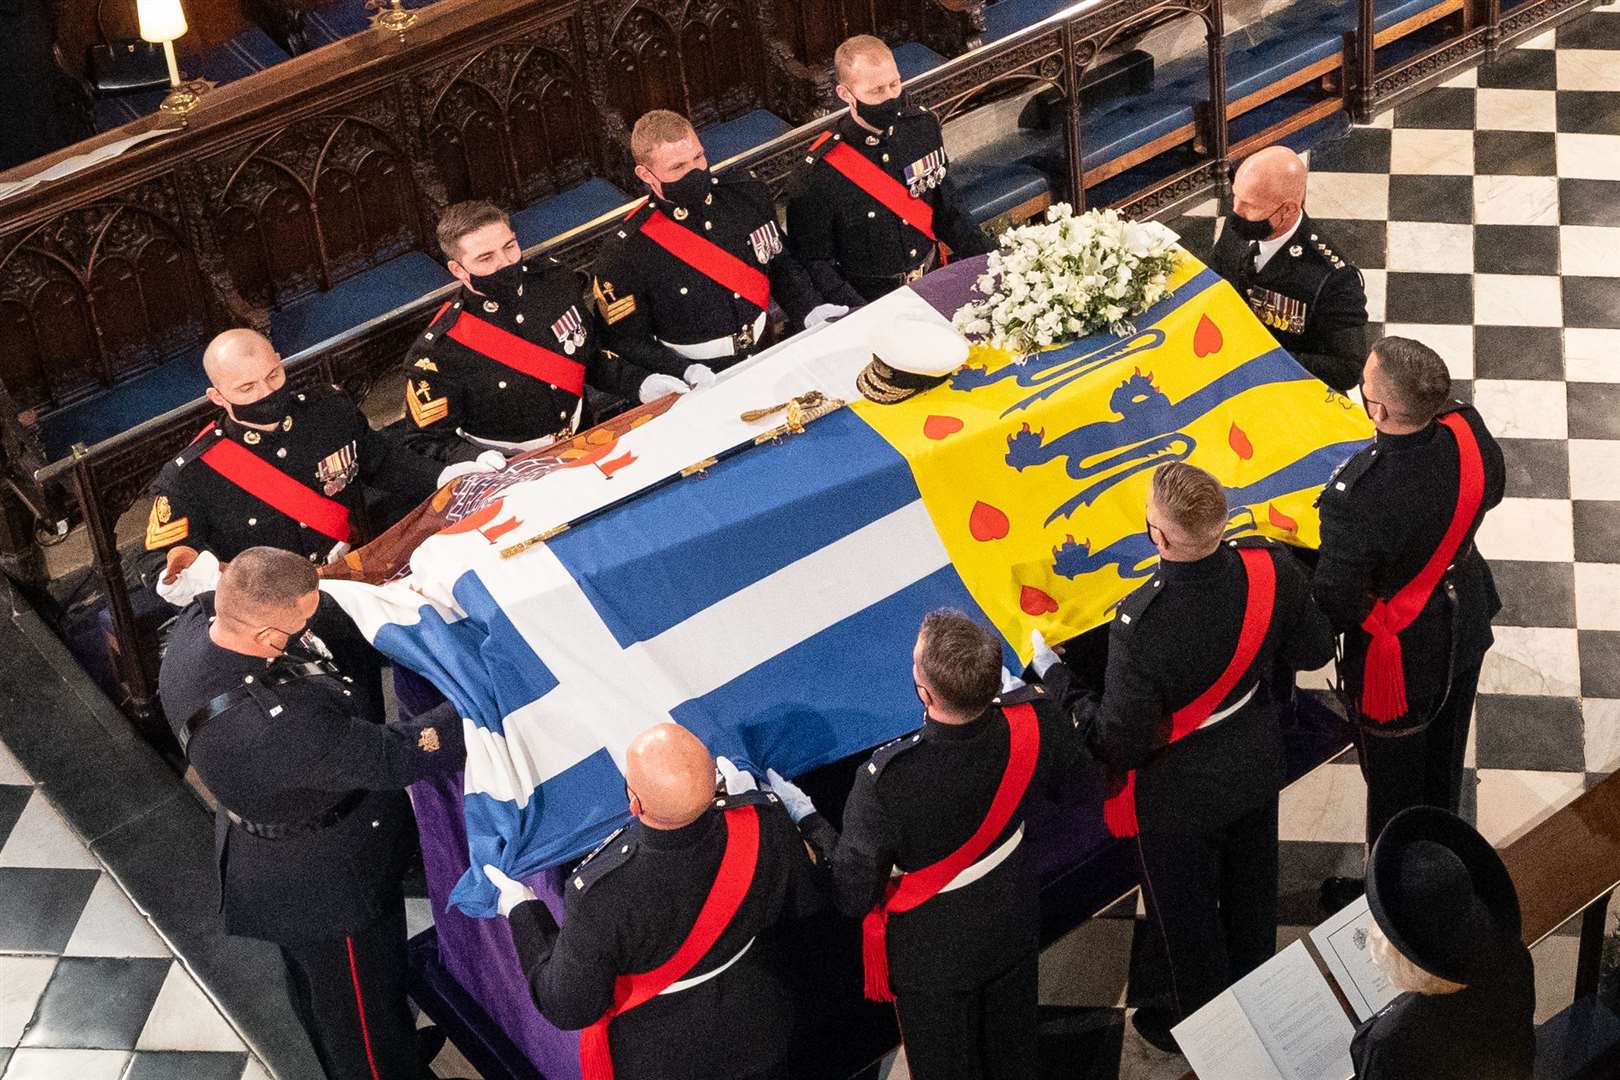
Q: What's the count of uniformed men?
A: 10